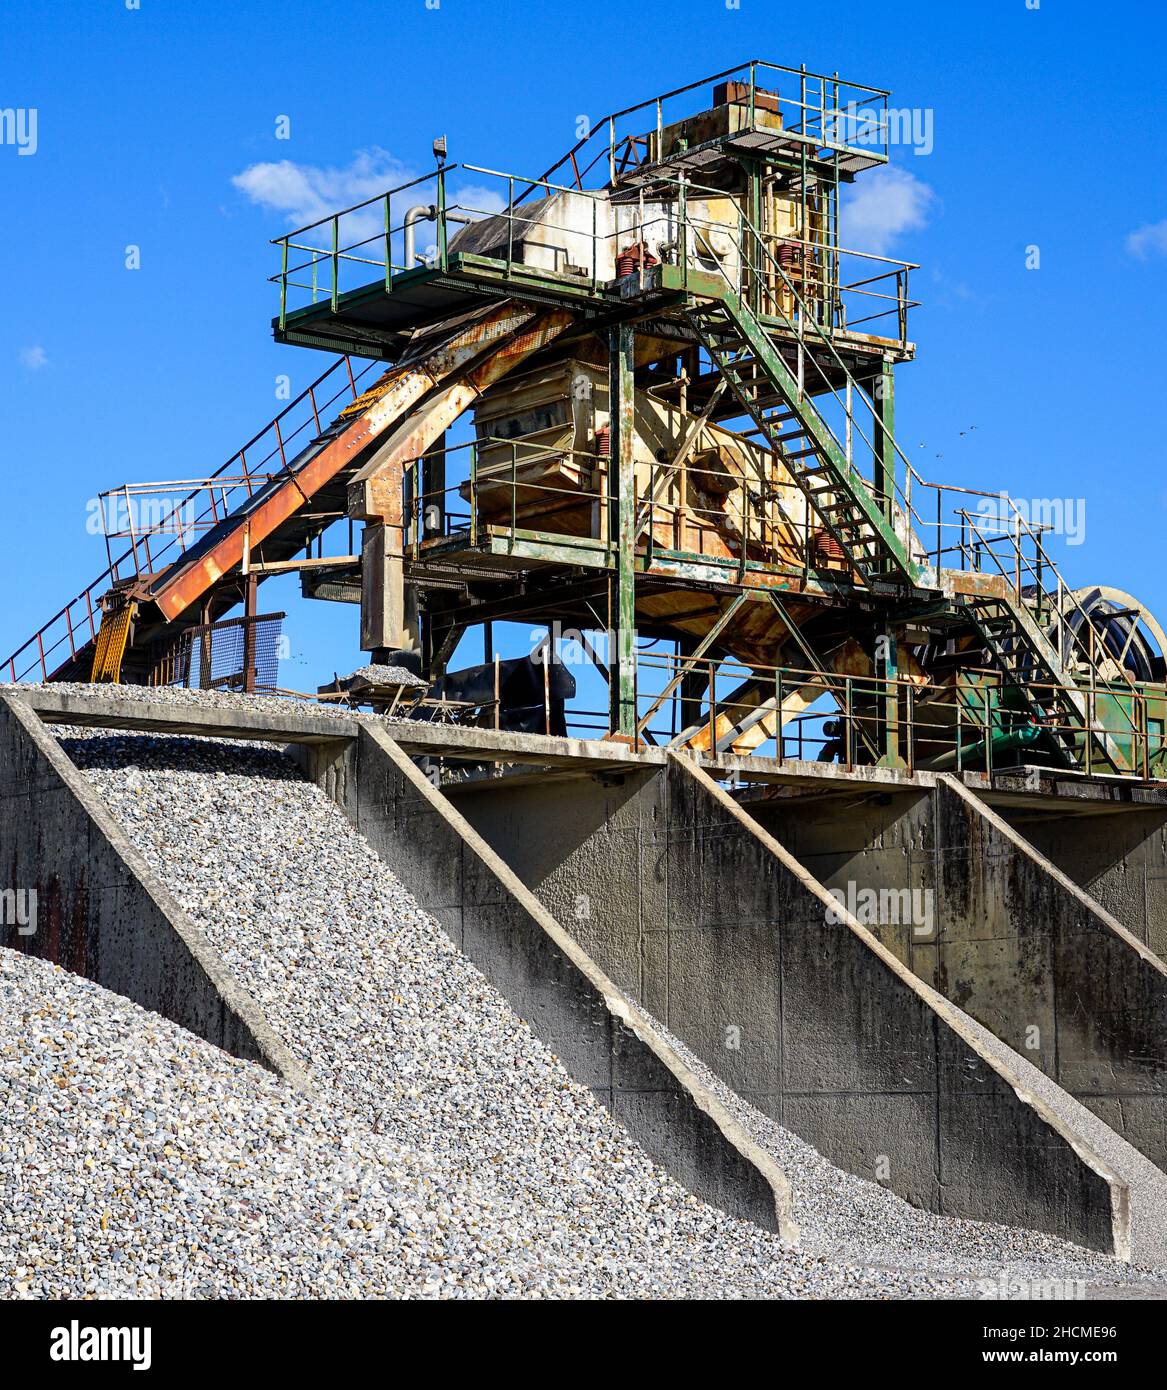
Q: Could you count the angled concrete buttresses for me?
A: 4